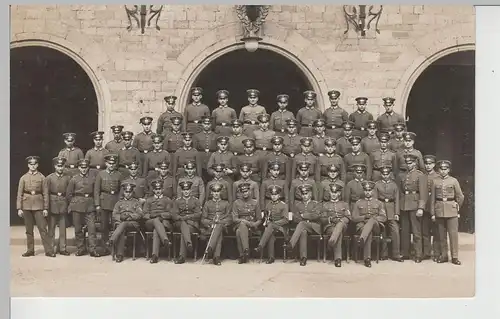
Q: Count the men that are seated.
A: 9